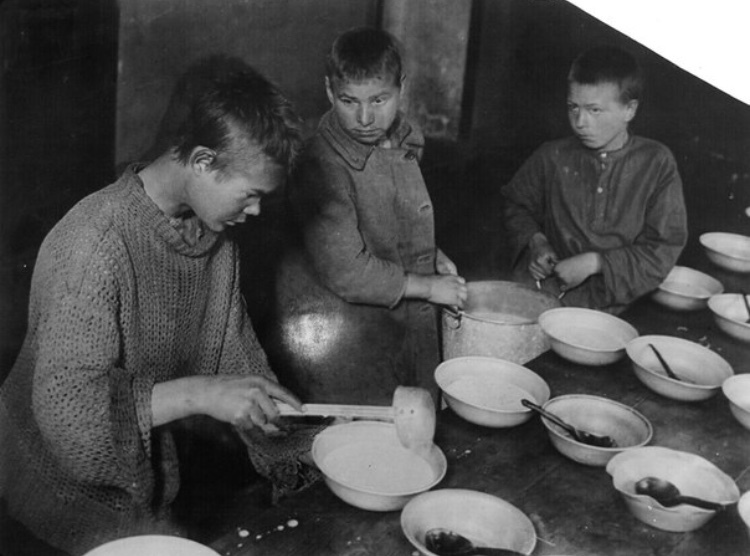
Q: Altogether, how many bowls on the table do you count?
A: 13